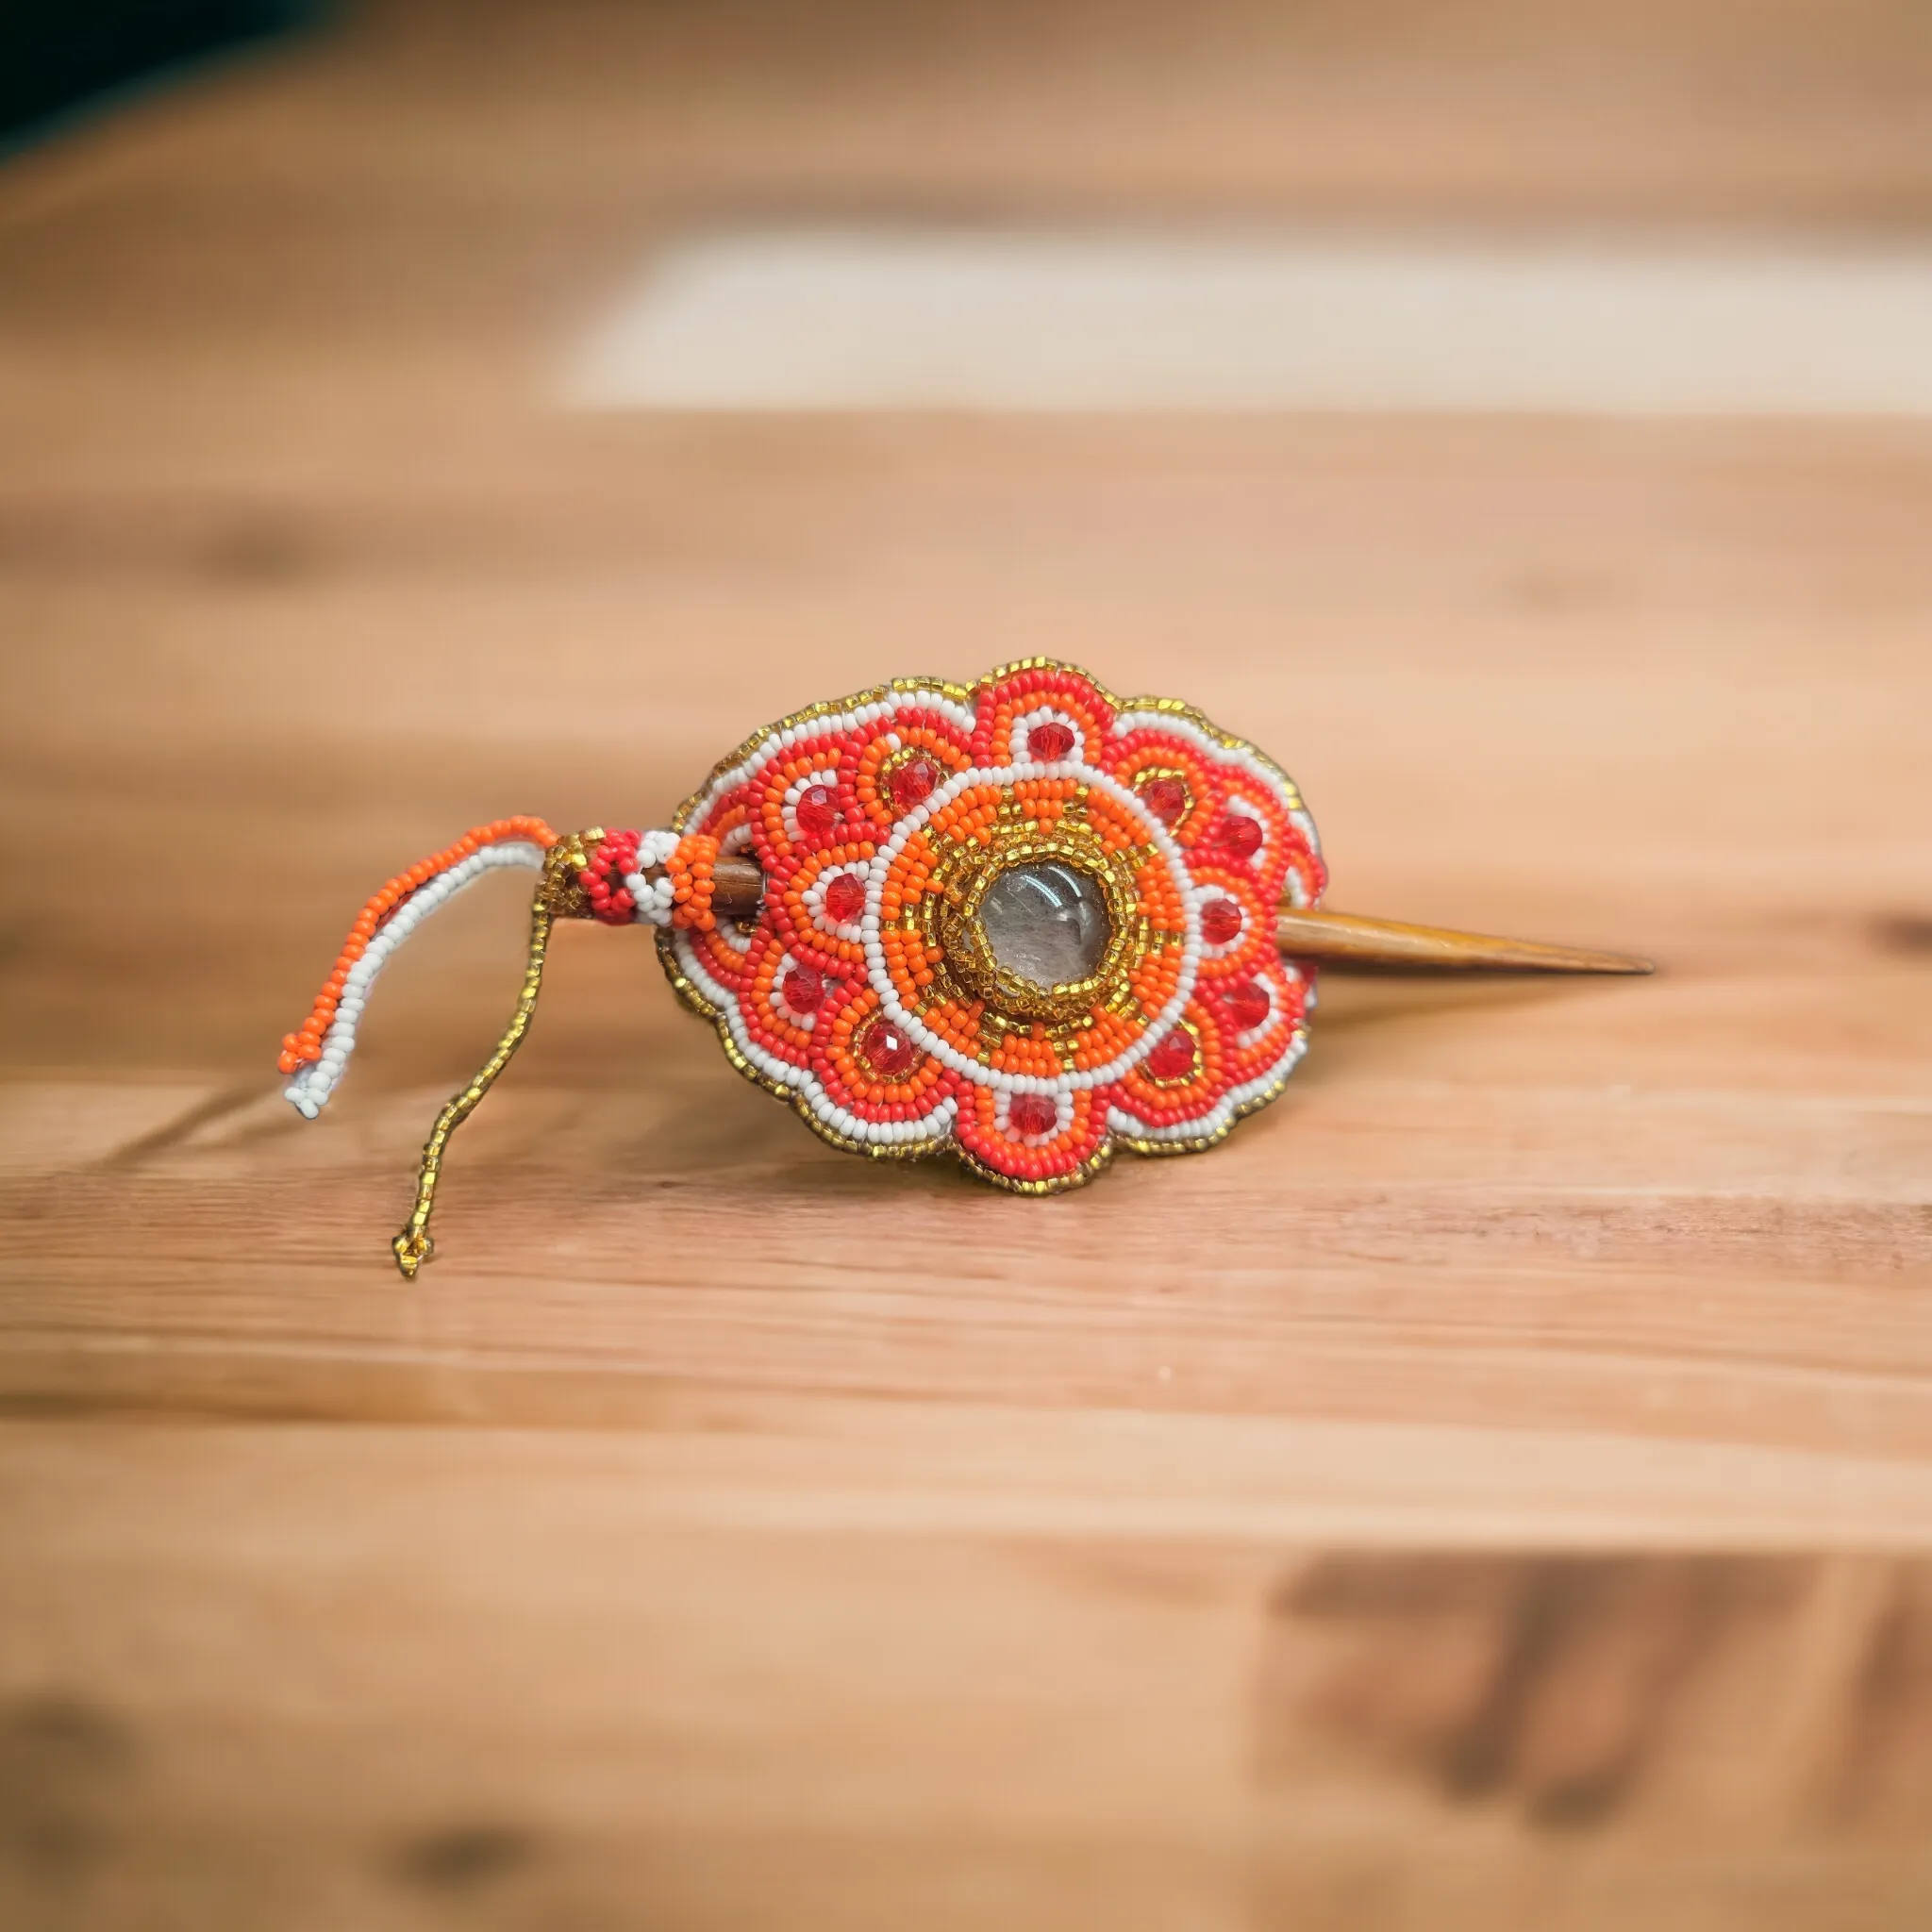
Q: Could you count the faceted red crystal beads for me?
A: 12